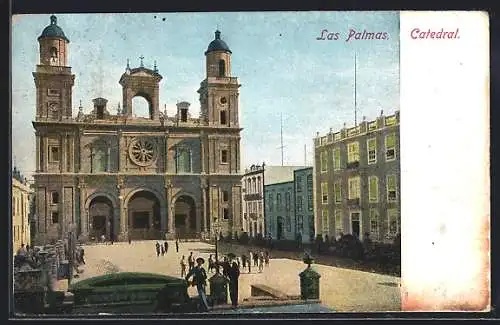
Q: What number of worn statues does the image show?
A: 0